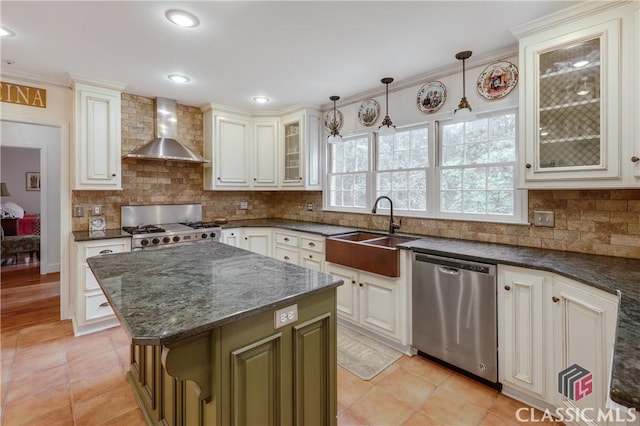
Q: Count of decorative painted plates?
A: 4